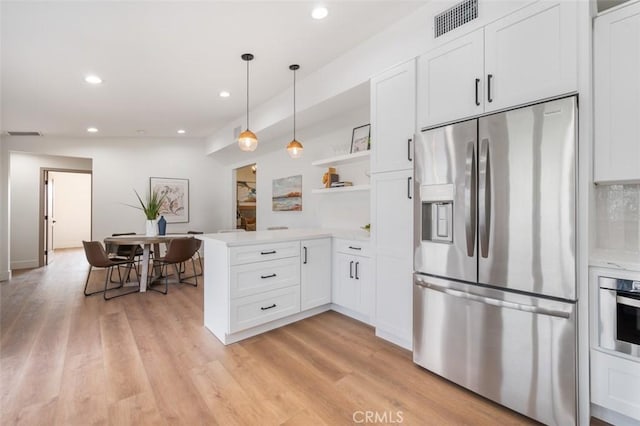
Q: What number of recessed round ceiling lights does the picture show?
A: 5